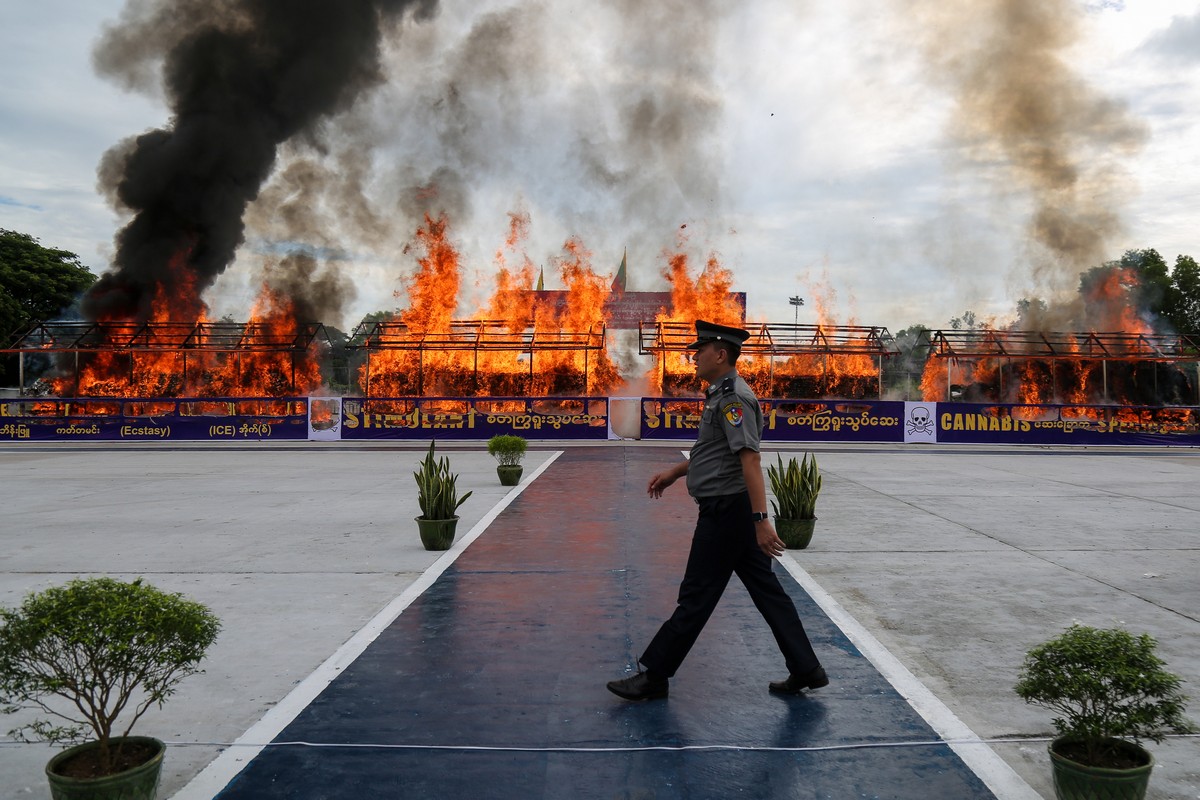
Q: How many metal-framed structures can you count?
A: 4